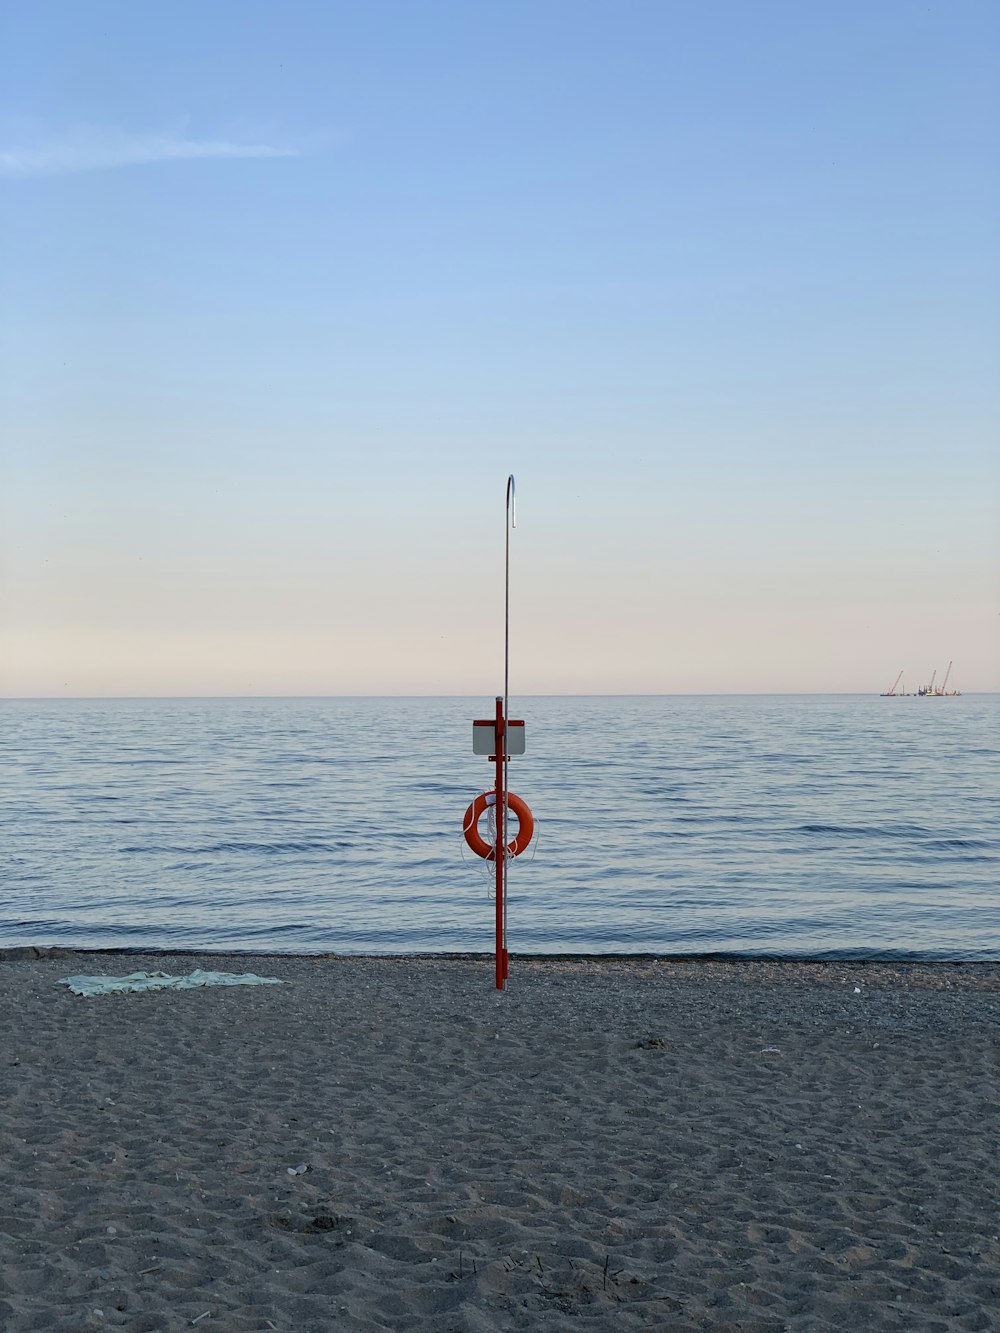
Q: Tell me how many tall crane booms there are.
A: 3